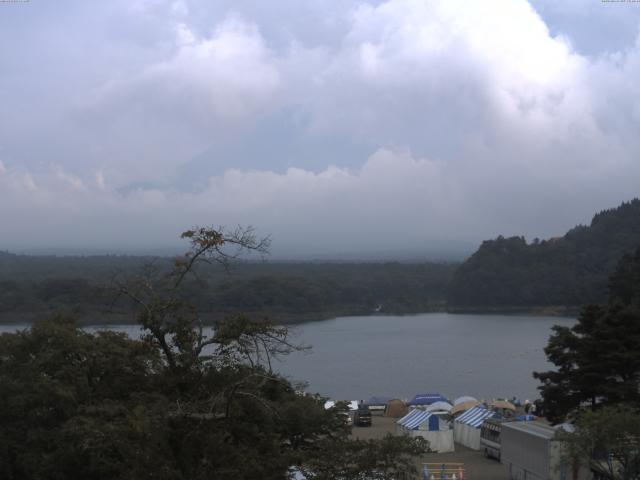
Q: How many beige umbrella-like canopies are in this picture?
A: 2